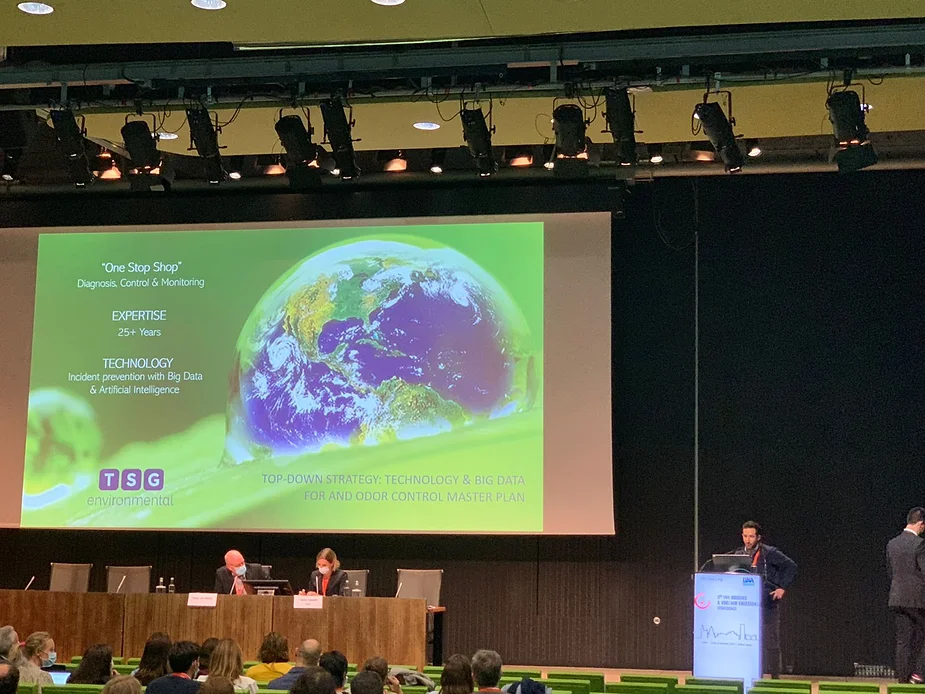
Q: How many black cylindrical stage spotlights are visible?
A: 10